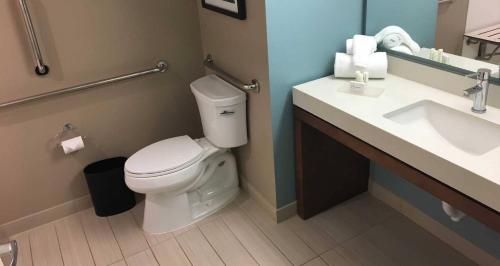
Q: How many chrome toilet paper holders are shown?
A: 1